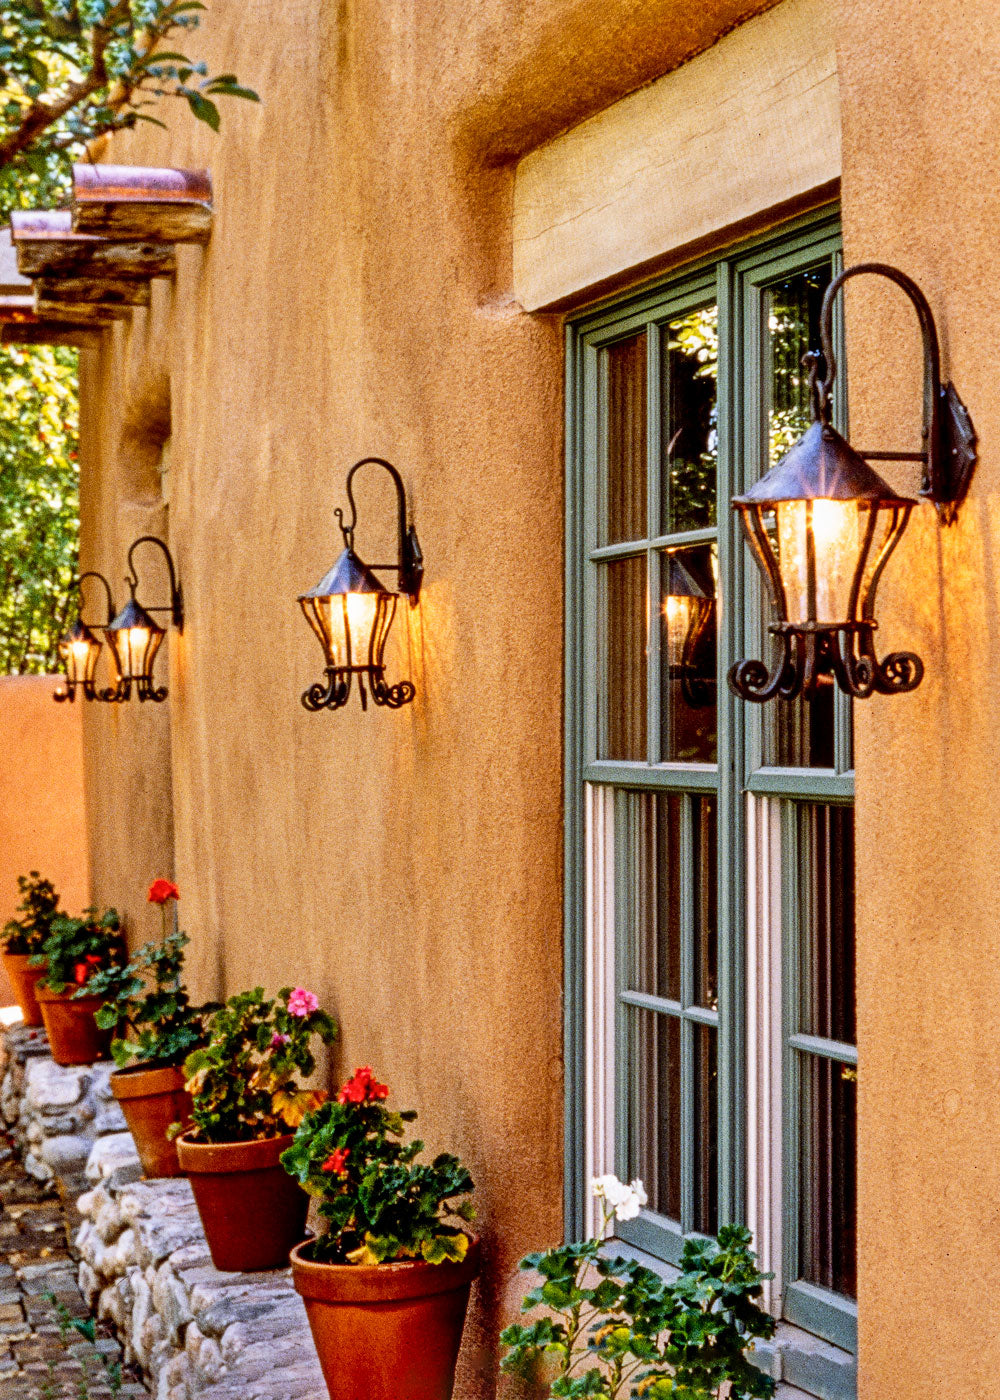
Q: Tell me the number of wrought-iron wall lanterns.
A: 4